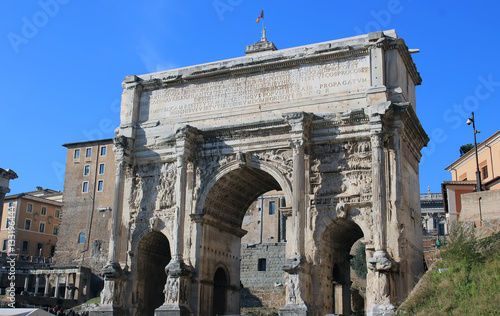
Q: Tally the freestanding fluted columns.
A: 4